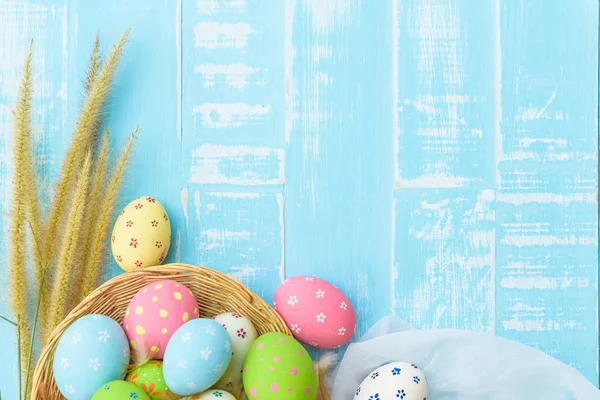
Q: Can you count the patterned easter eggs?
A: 11